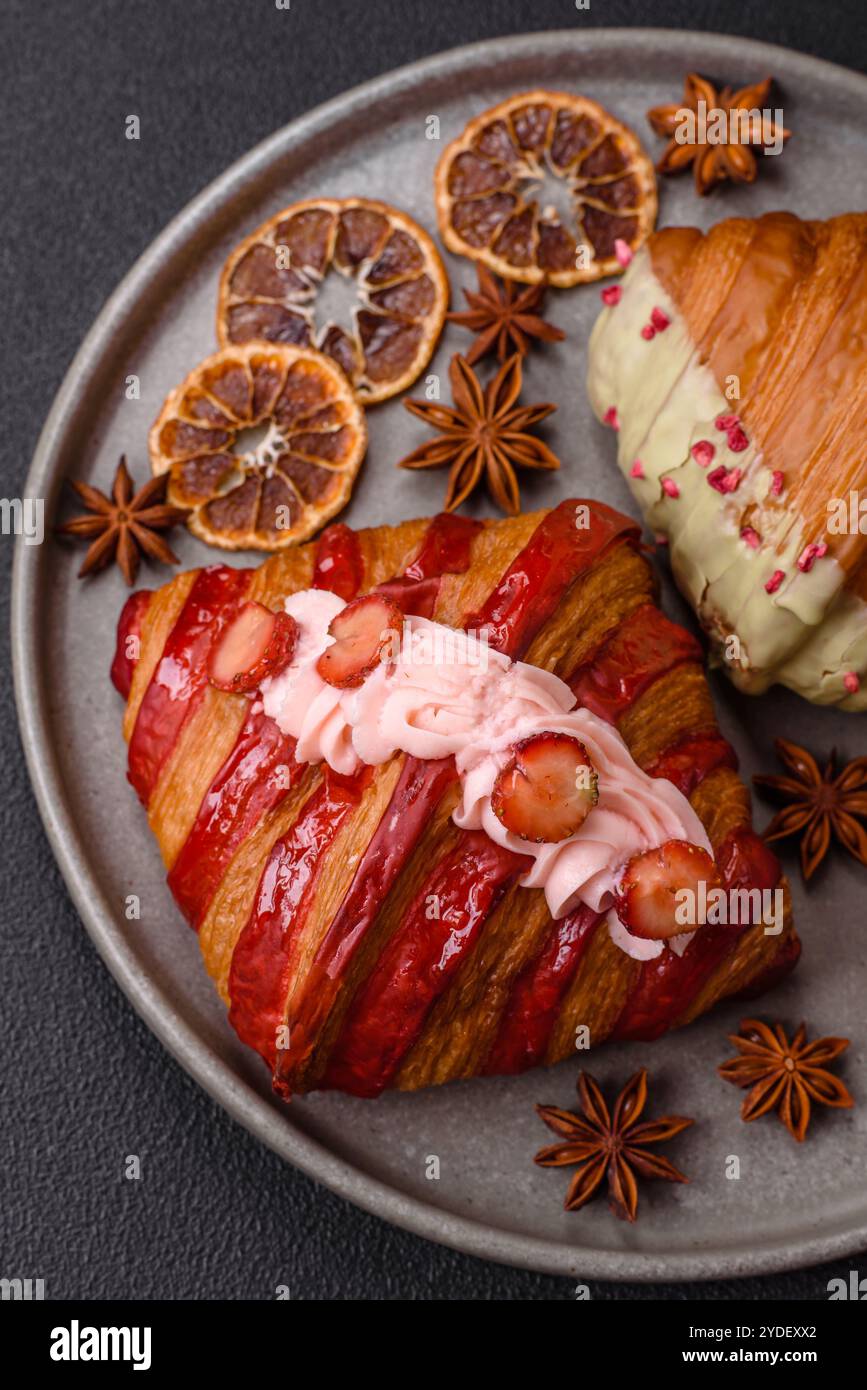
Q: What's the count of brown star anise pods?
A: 7